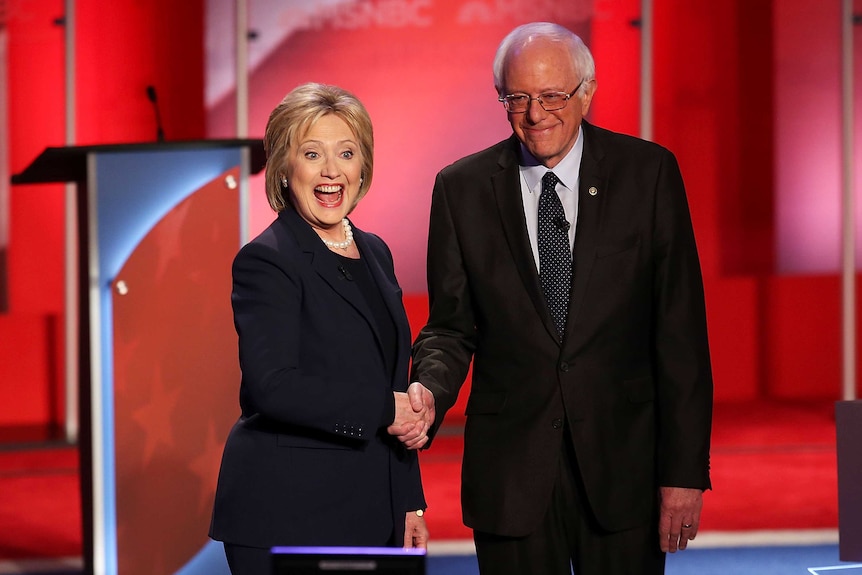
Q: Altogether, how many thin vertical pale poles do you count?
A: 4